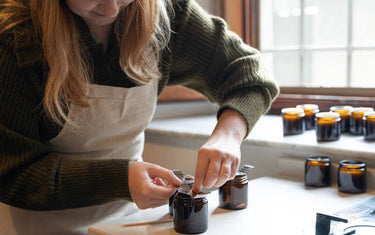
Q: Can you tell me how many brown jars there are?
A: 11